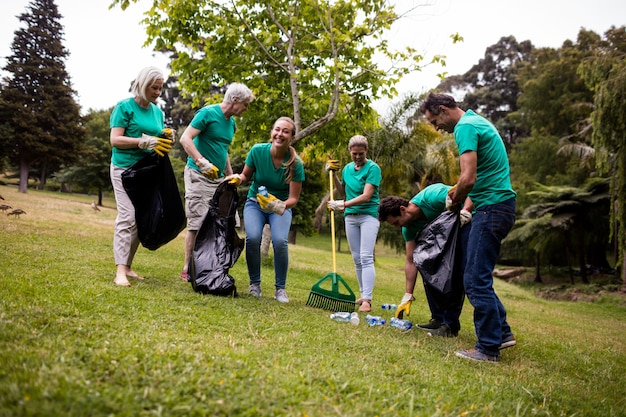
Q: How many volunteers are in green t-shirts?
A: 6